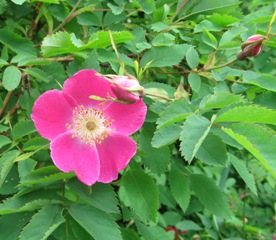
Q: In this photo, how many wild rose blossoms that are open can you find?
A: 1